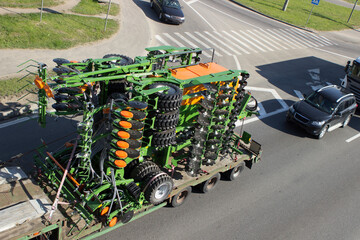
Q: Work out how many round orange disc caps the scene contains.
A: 8